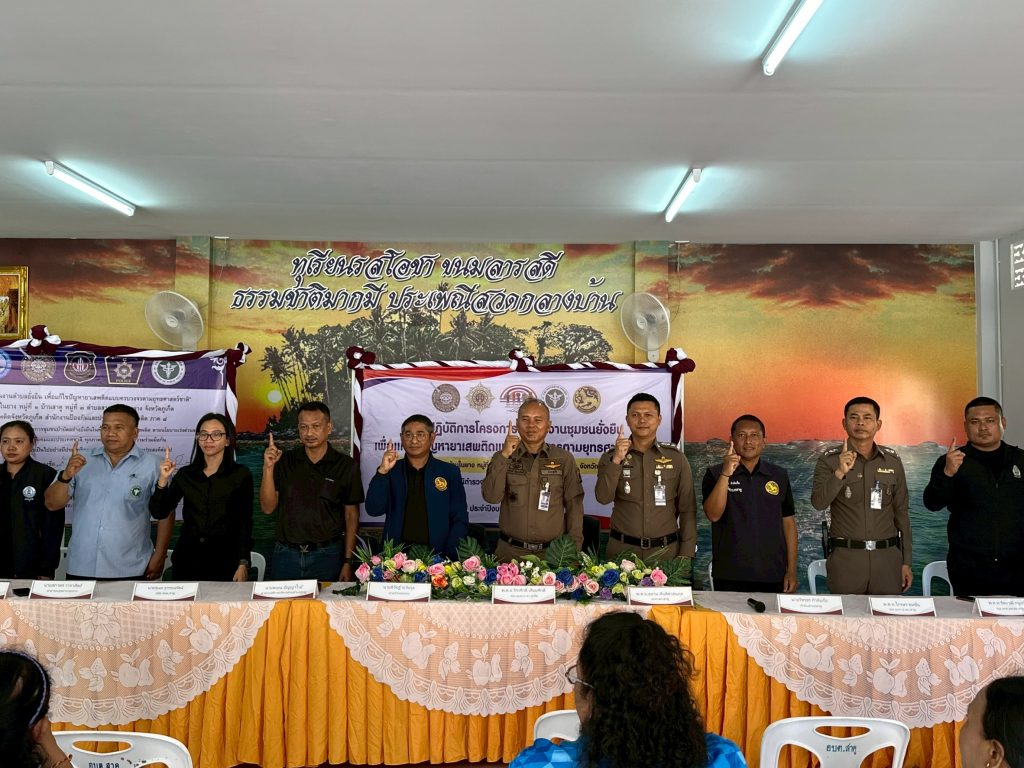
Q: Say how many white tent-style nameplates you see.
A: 10